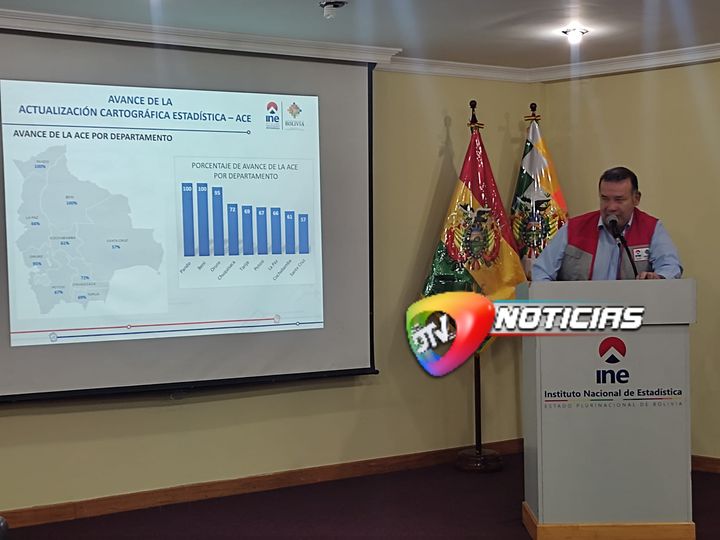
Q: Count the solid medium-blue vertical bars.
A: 9